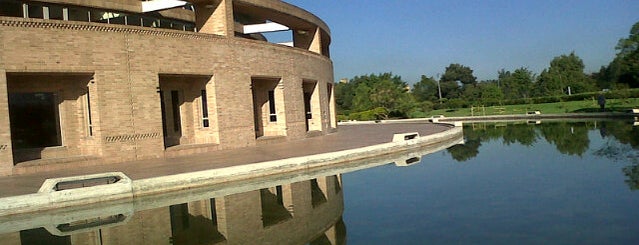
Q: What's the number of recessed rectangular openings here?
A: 5